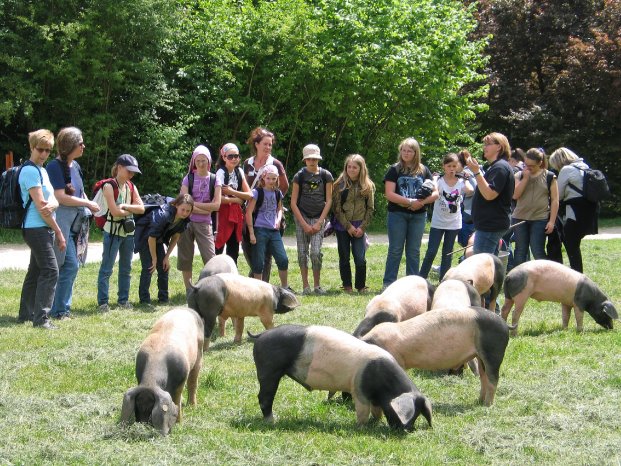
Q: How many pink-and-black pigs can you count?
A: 9